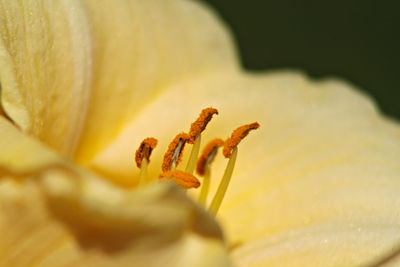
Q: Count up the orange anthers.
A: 6